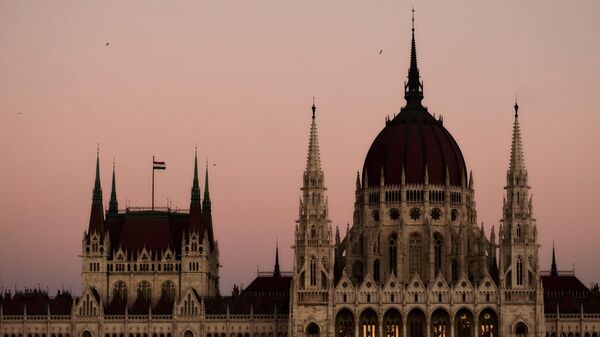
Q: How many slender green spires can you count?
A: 4